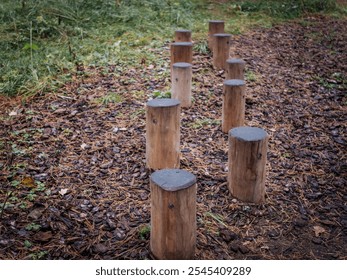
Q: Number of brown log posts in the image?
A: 10